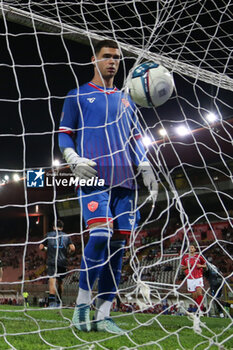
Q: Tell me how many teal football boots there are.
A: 2